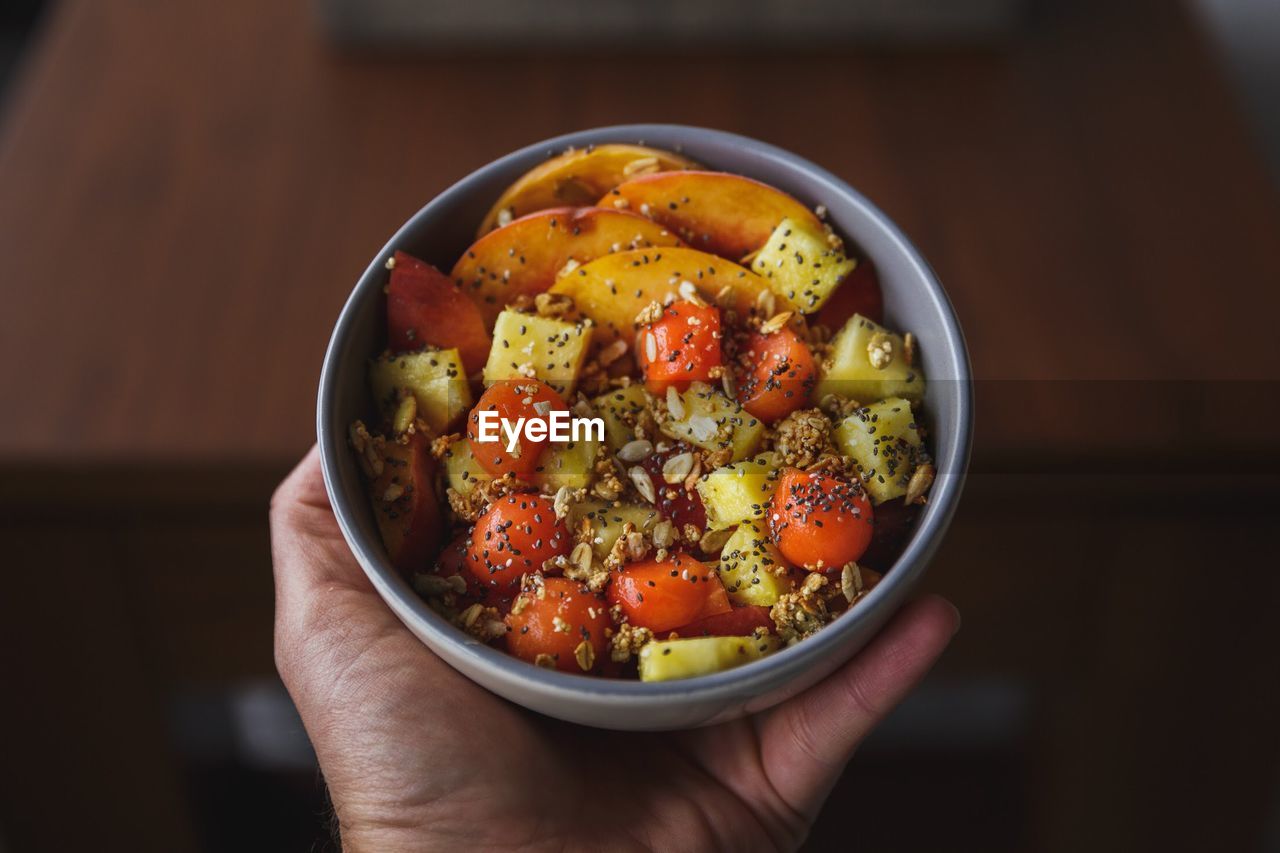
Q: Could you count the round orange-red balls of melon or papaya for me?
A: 7